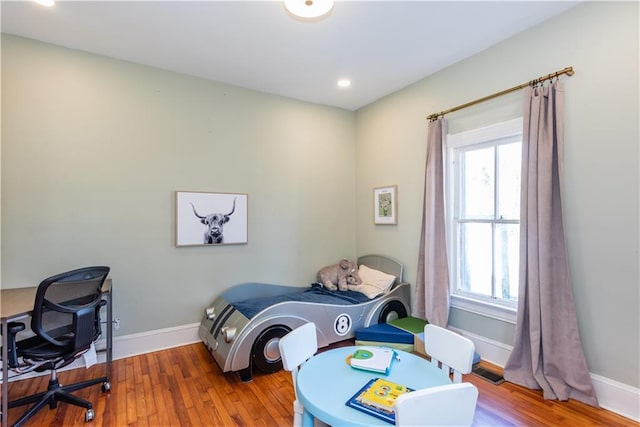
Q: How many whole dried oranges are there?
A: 0